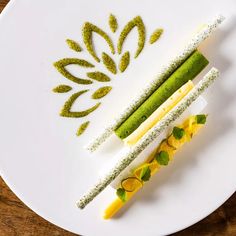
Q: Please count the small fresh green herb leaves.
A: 5